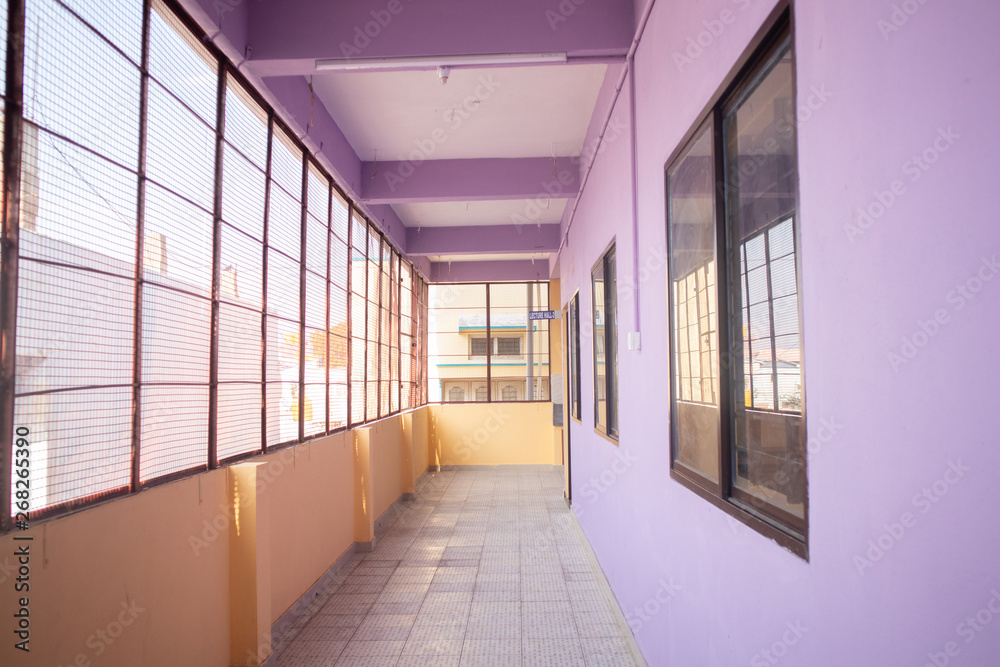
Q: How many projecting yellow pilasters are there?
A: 3